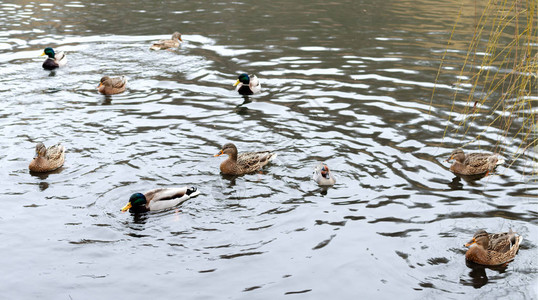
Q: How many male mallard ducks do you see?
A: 3